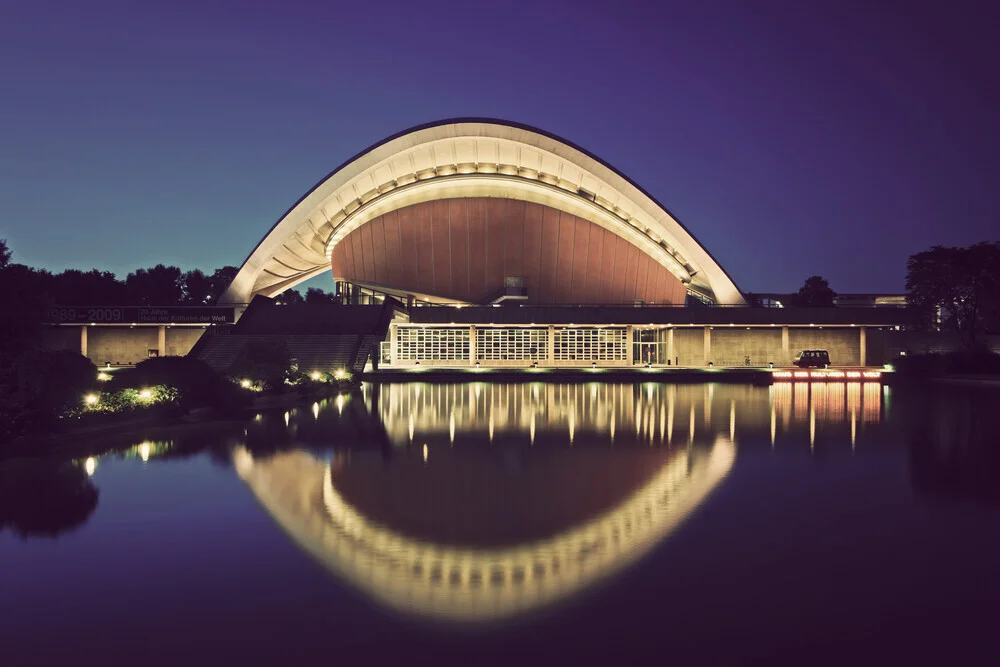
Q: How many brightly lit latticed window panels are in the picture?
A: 3